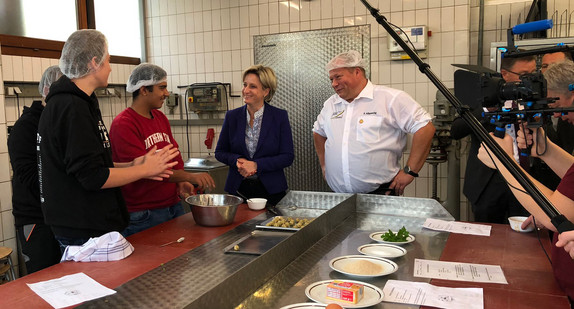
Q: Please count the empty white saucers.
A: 1